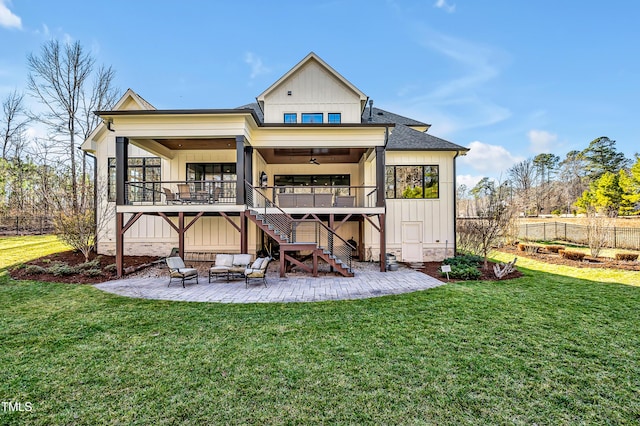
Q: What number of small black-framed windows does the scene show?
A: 3